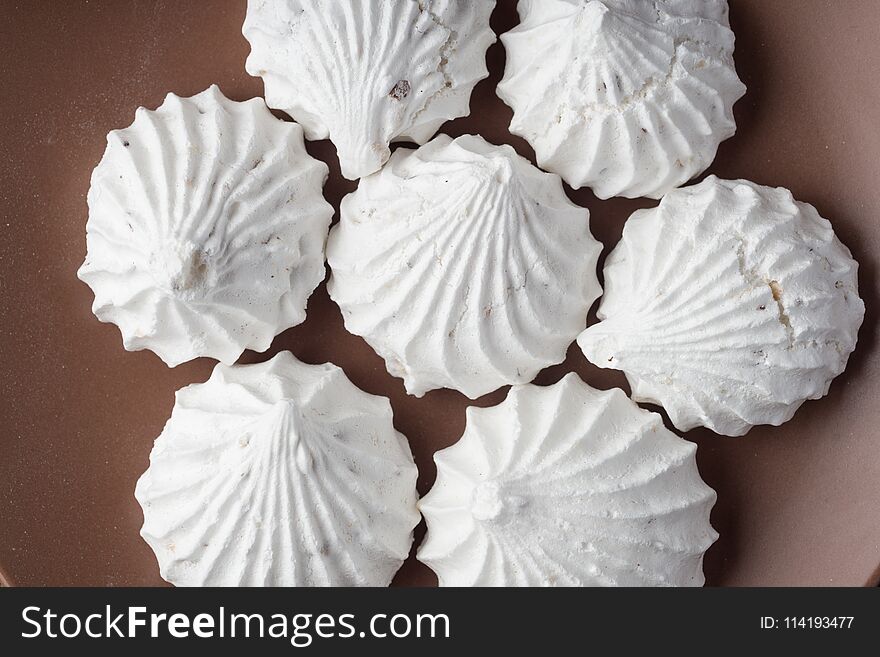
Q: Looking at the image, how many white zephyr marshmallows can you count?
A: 7